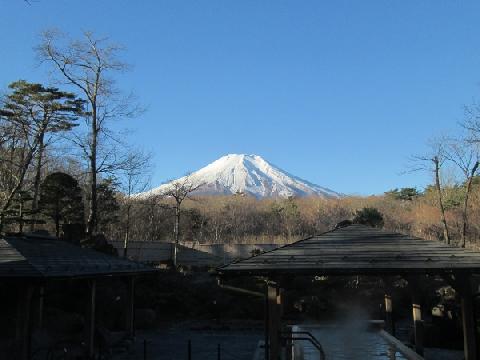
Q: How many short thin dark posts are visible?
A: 3